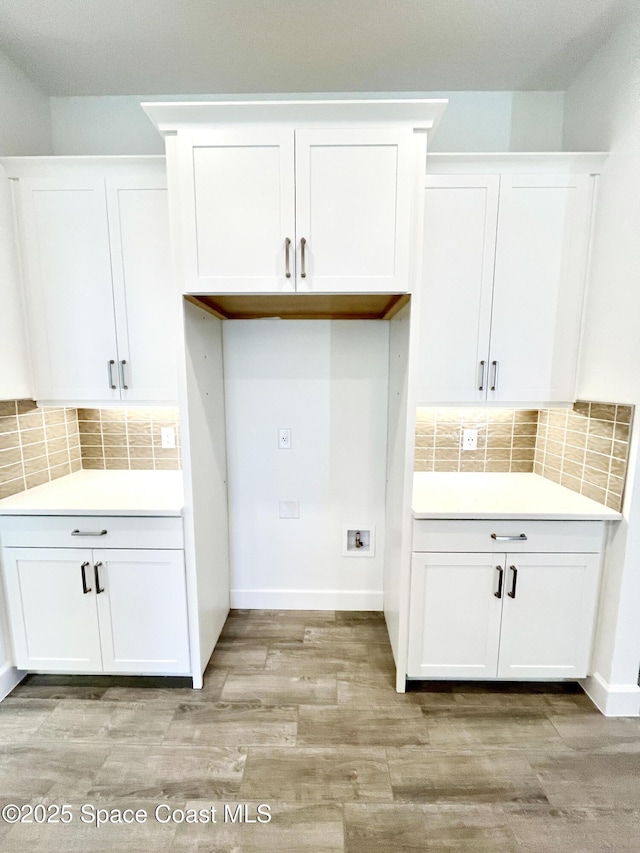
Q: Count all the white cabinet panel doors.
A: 10